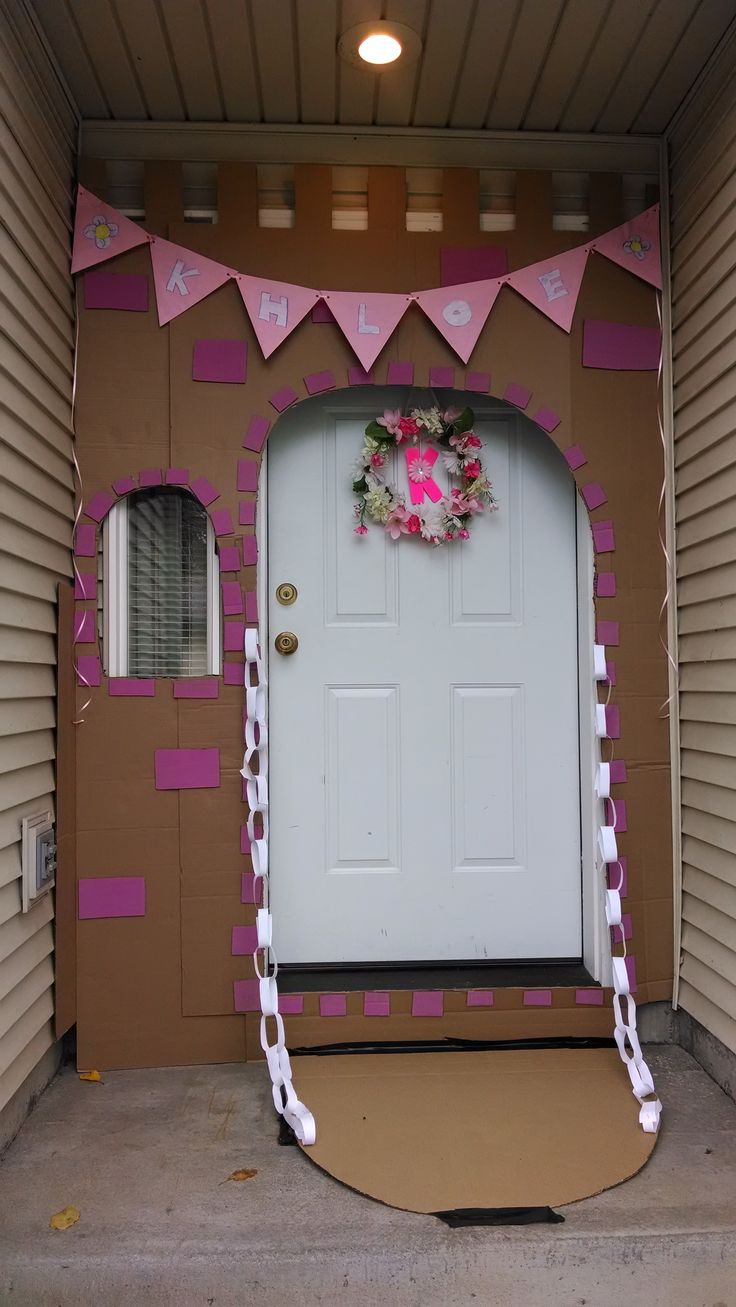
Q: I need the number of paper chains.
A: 2